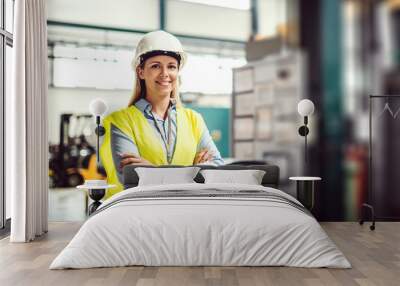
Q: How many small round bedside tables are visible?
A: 2